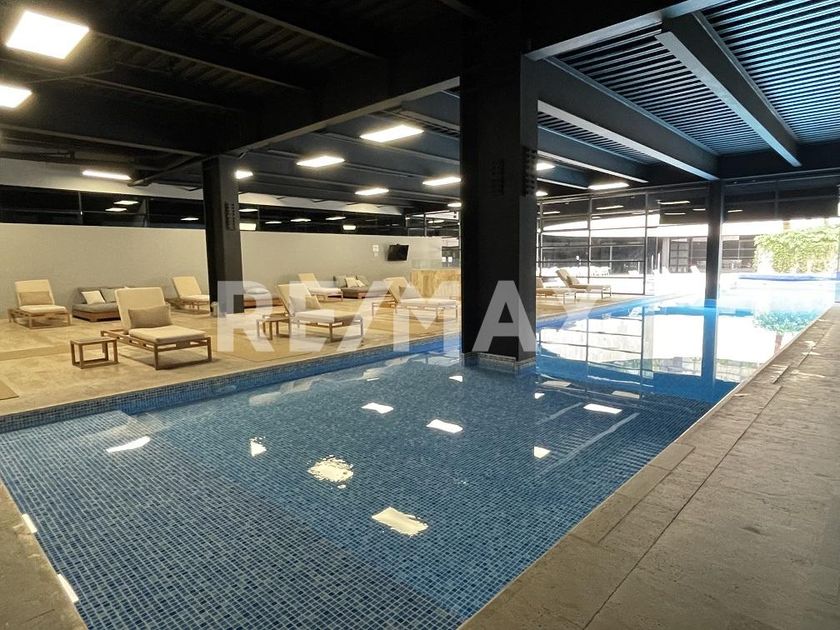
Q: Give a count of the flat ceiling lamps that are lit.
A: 12